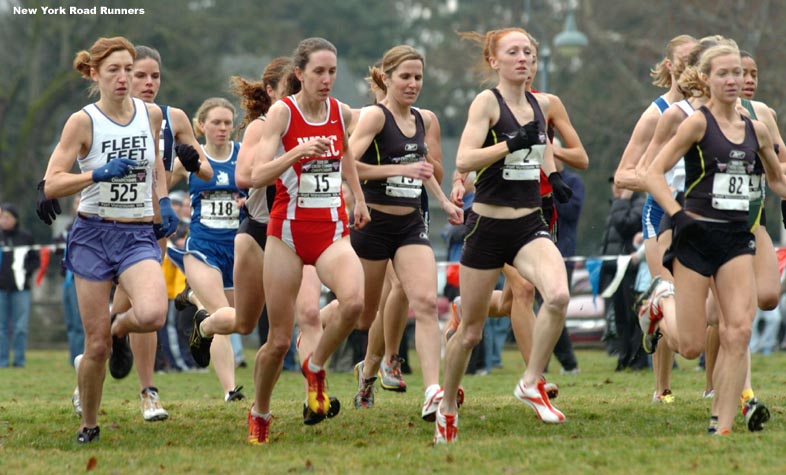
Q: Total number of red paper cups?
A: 0